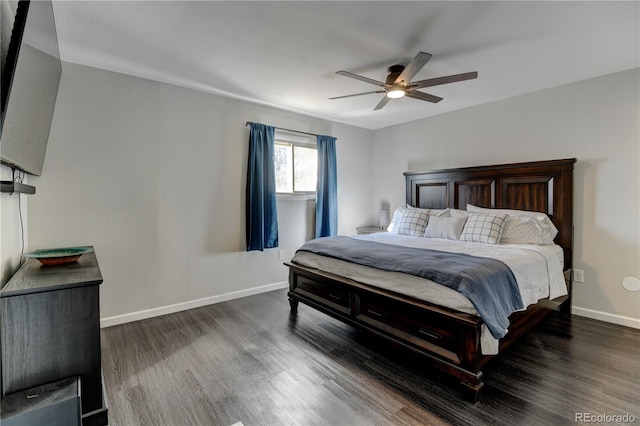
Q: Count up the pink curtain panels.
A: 0